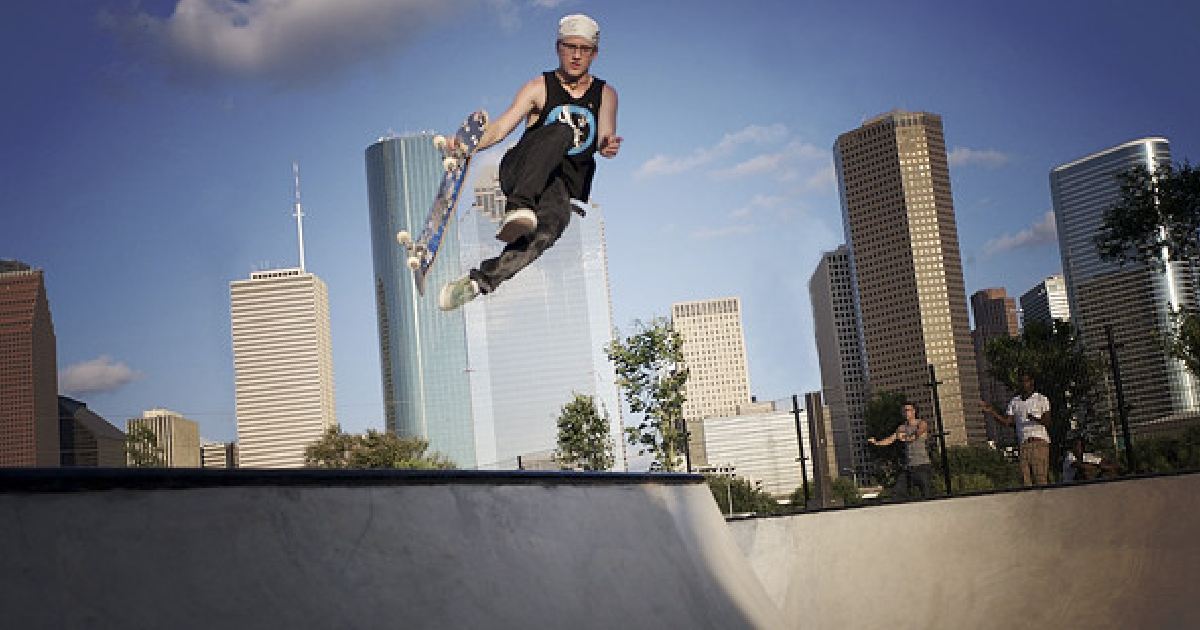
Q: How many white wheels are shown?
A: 4